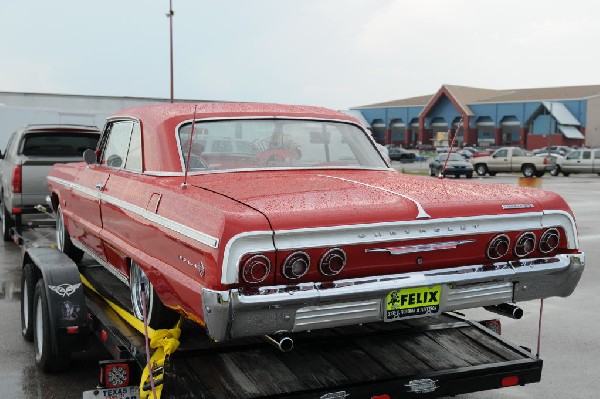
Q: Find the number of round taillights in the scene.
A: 6